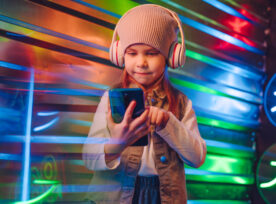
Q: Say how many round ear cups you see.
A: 2